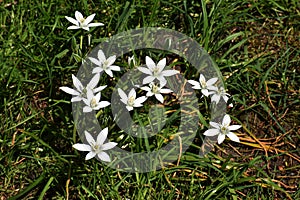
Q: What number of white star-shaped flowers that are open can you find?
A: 11